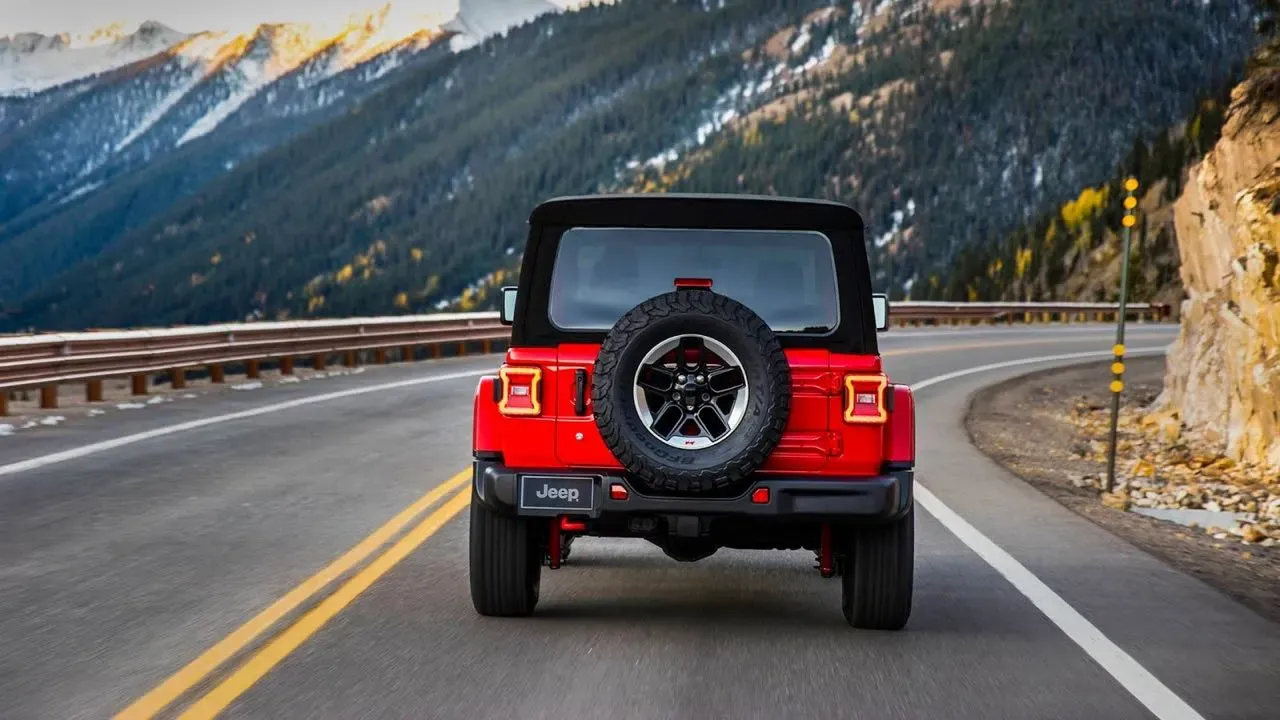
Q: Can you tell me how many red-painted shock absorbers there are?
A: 2